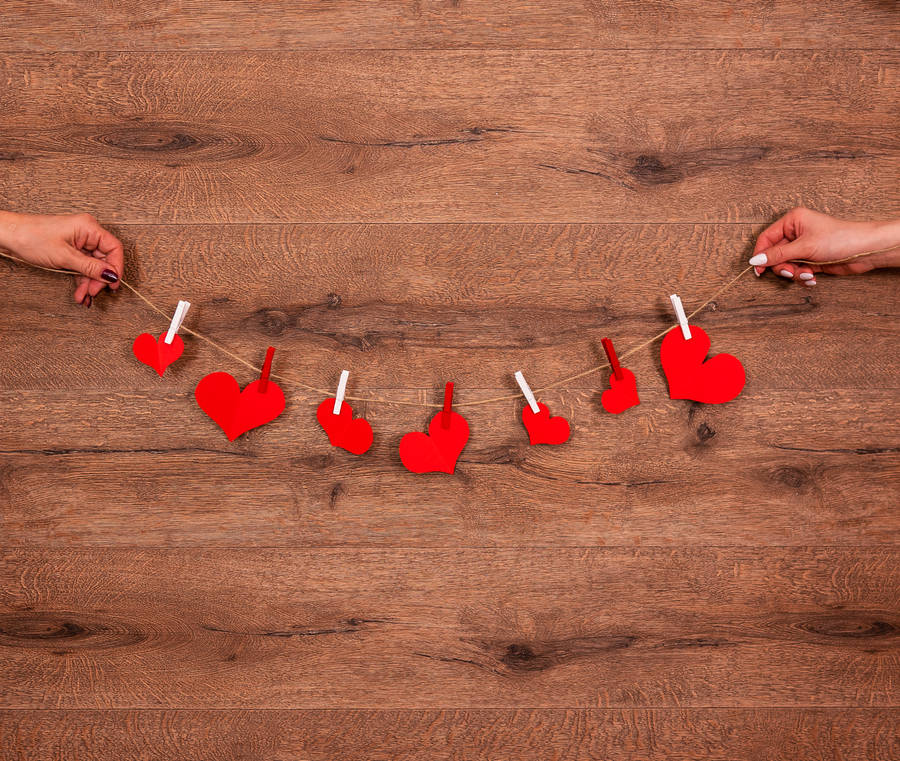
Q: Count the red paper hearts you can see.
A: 7